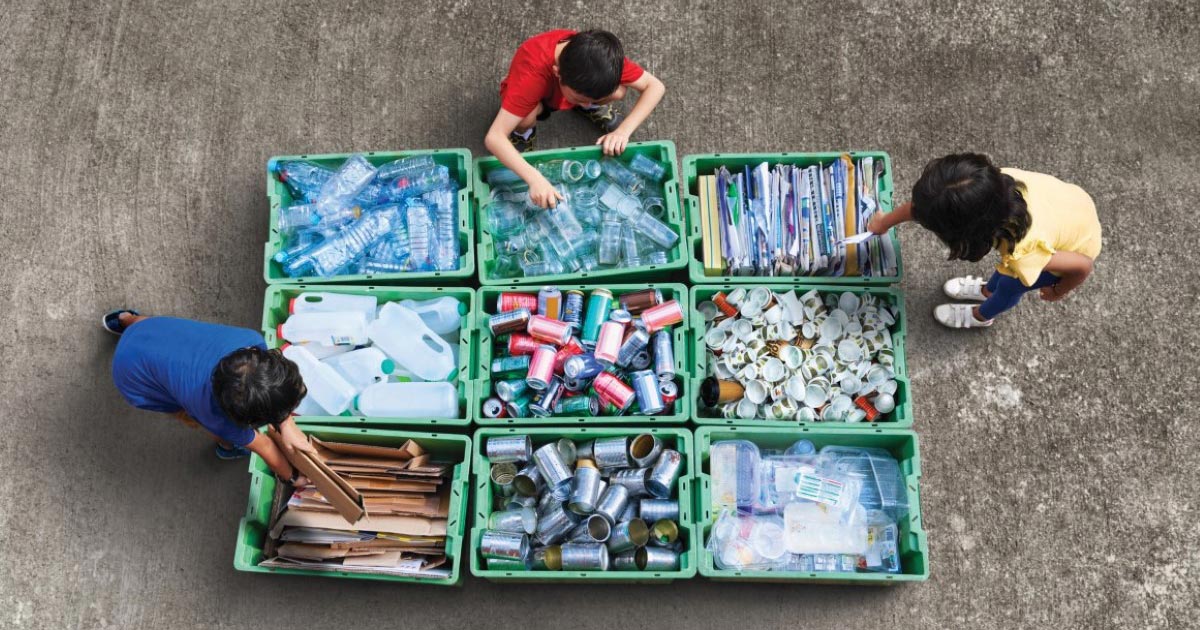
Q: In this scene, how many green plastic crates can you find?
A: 9